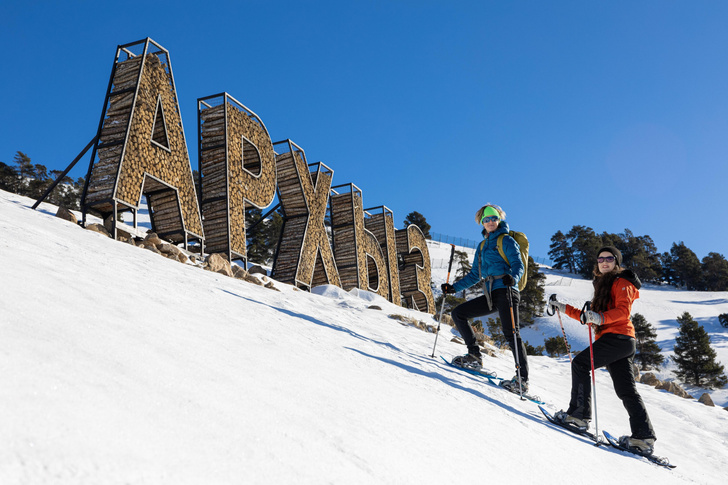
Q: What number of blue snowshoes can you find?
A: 4